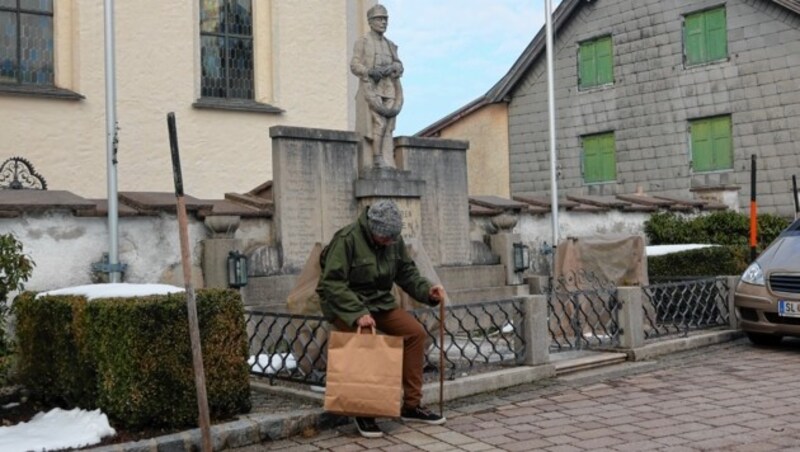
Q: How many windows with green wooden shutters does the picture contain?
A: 4